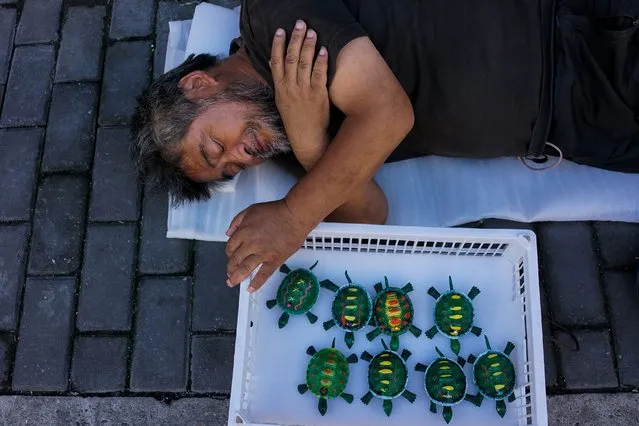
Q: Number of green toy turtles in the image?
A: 8